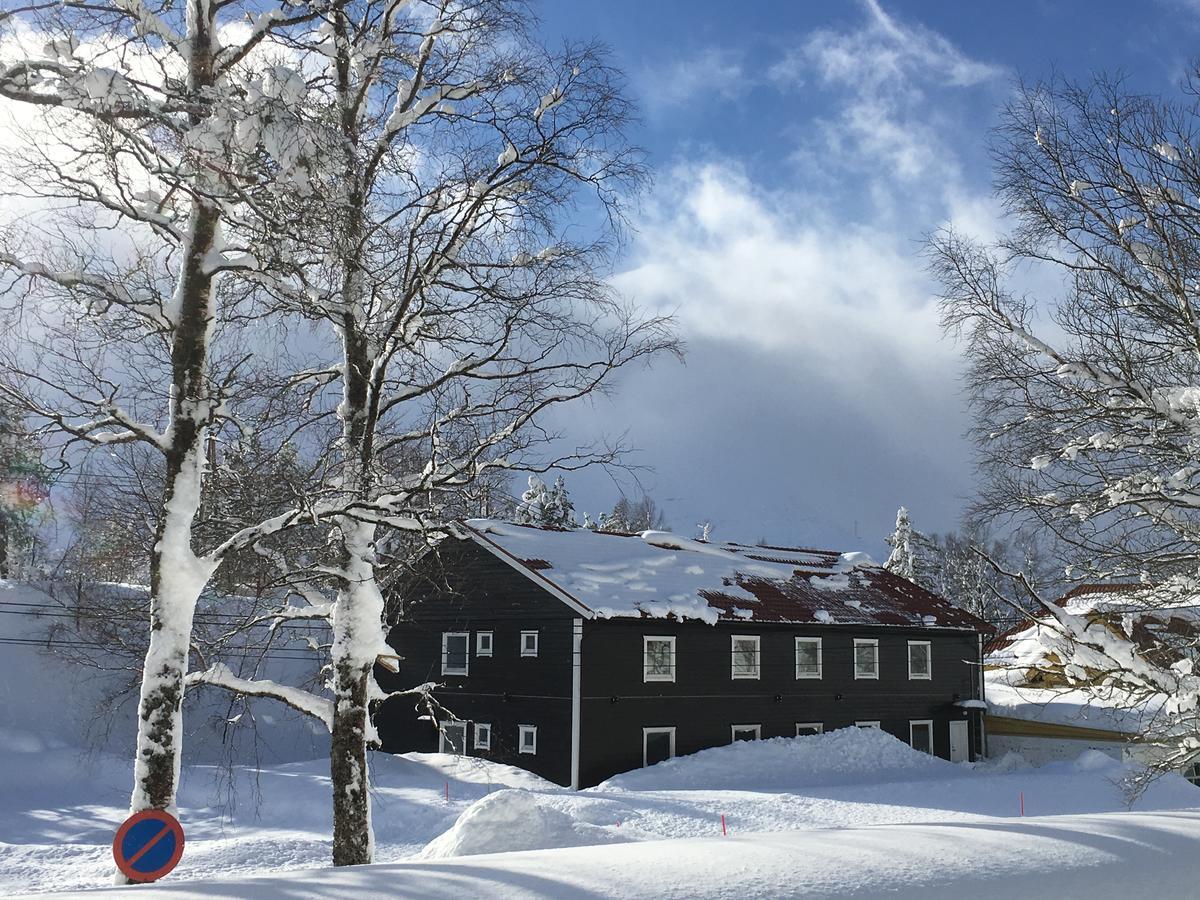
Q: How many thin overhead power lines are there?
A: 4